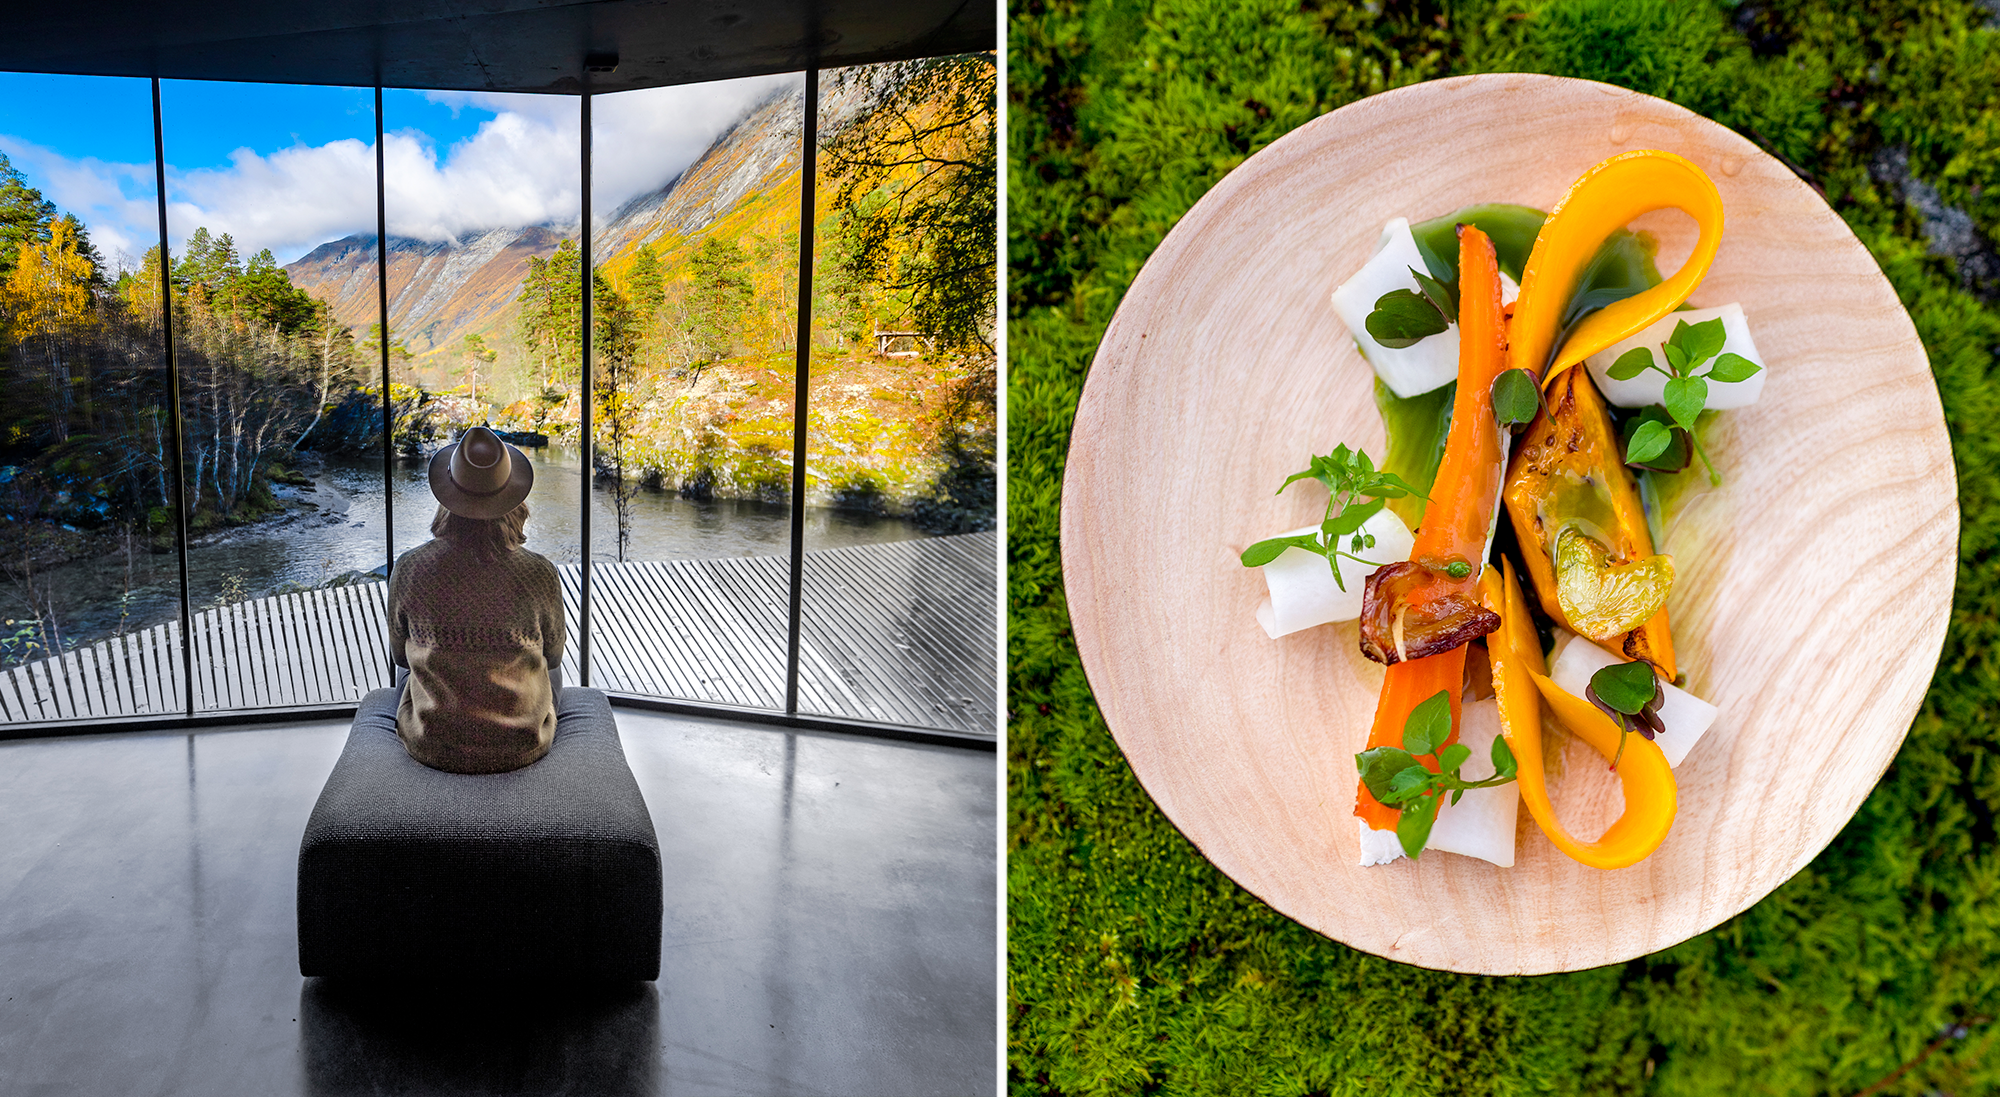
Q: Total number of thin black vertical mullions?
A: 4